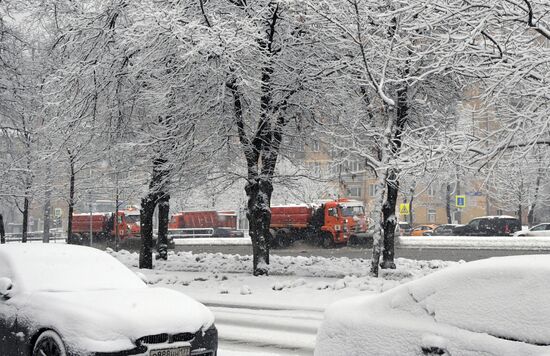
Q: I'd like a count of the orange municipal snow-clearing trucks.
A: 3